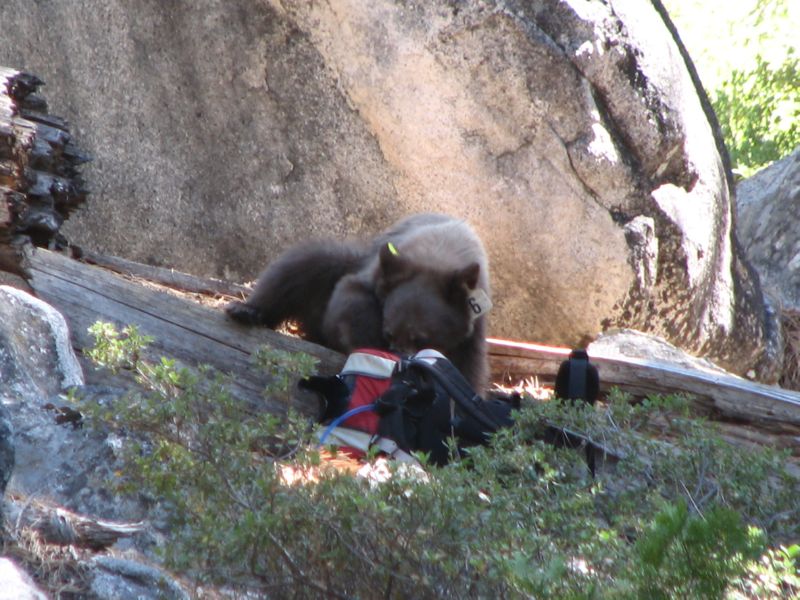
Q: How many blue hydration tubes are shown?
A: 1